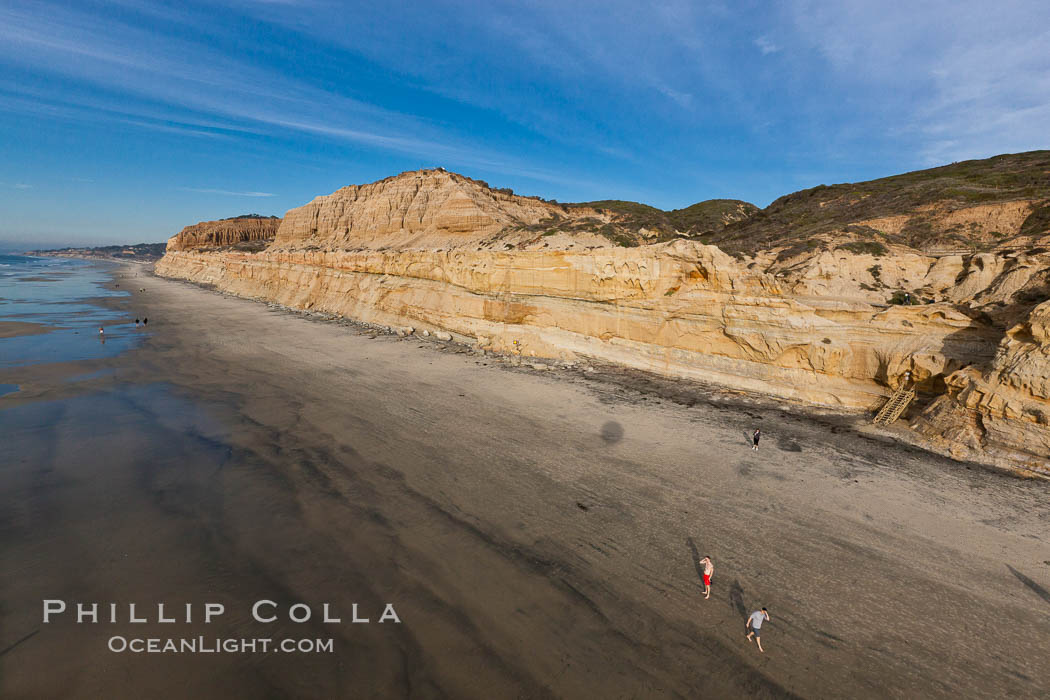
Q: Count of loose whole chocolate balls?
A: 0